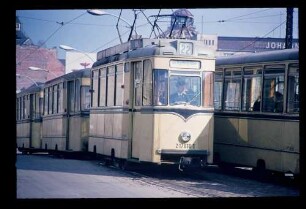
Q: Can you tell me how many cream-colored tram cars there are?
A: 4